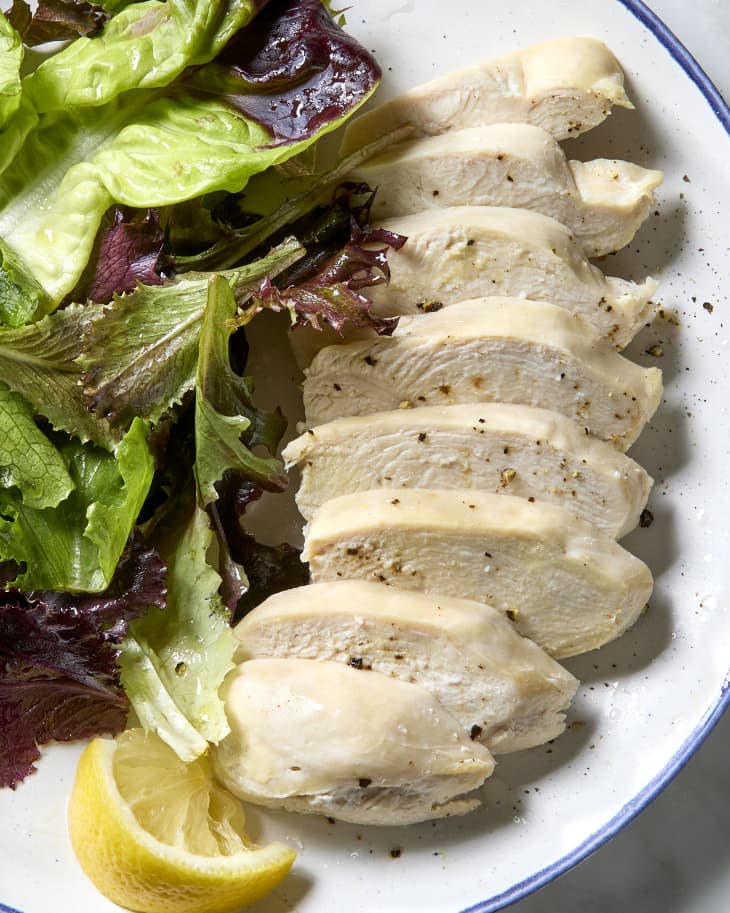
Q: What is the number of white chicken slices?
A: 8